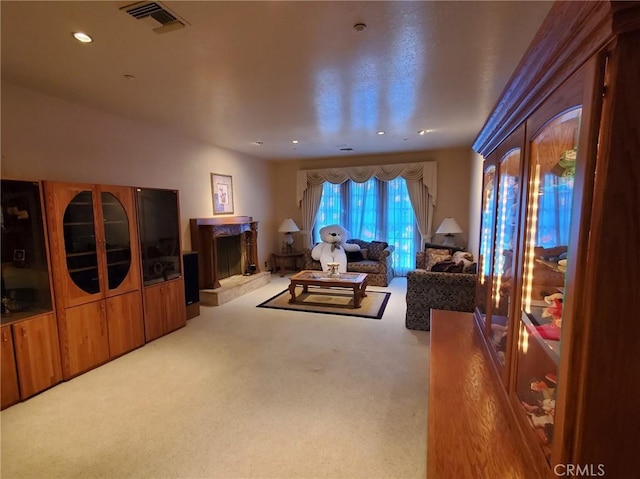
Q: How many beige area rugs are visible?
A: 1